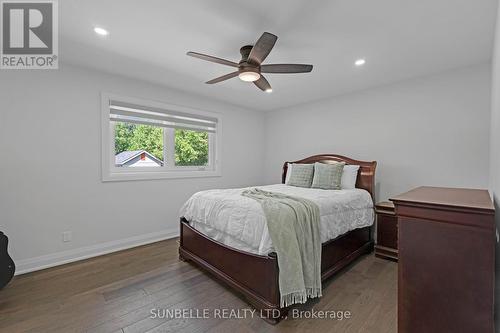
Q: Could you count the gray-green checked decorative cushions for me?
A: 2